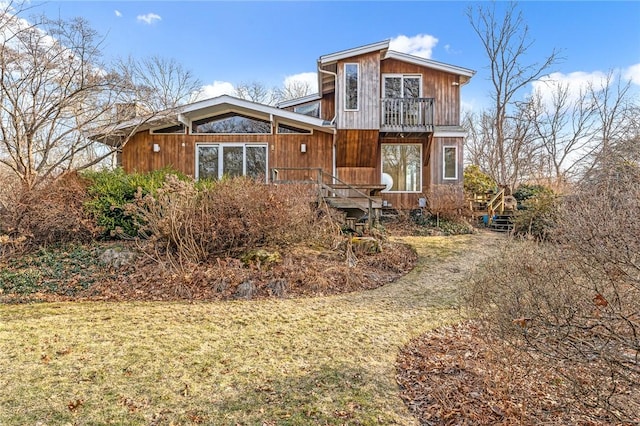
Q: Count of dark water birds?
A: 0